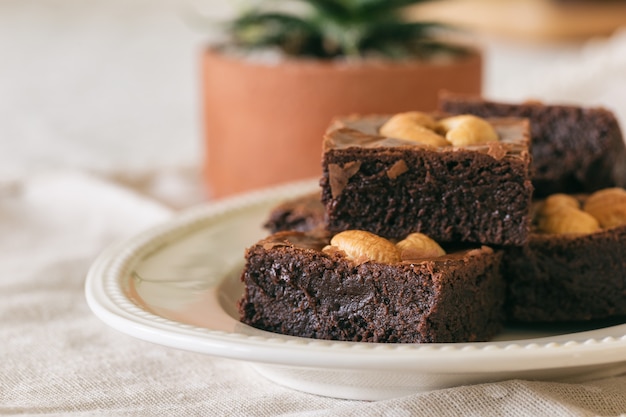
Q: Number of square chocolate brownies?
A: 5